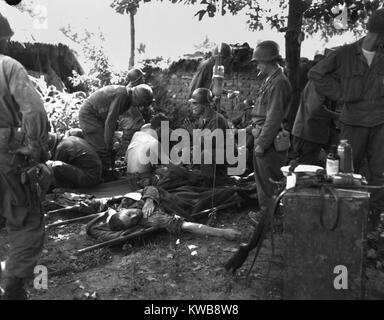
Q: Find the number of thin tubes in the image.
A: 1